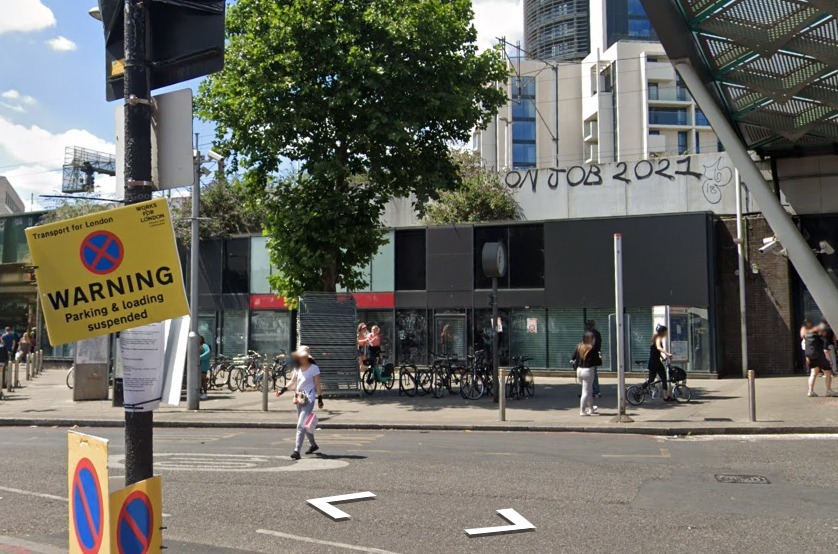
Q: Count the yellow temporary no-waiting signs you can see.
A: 2